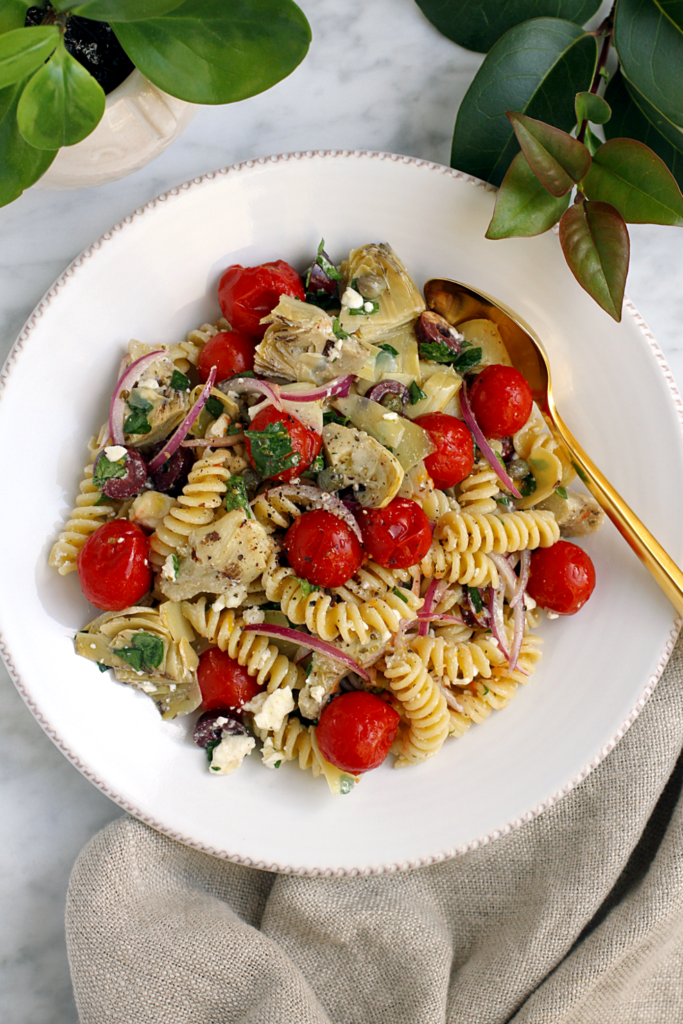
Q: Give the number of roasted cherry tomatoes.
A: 11